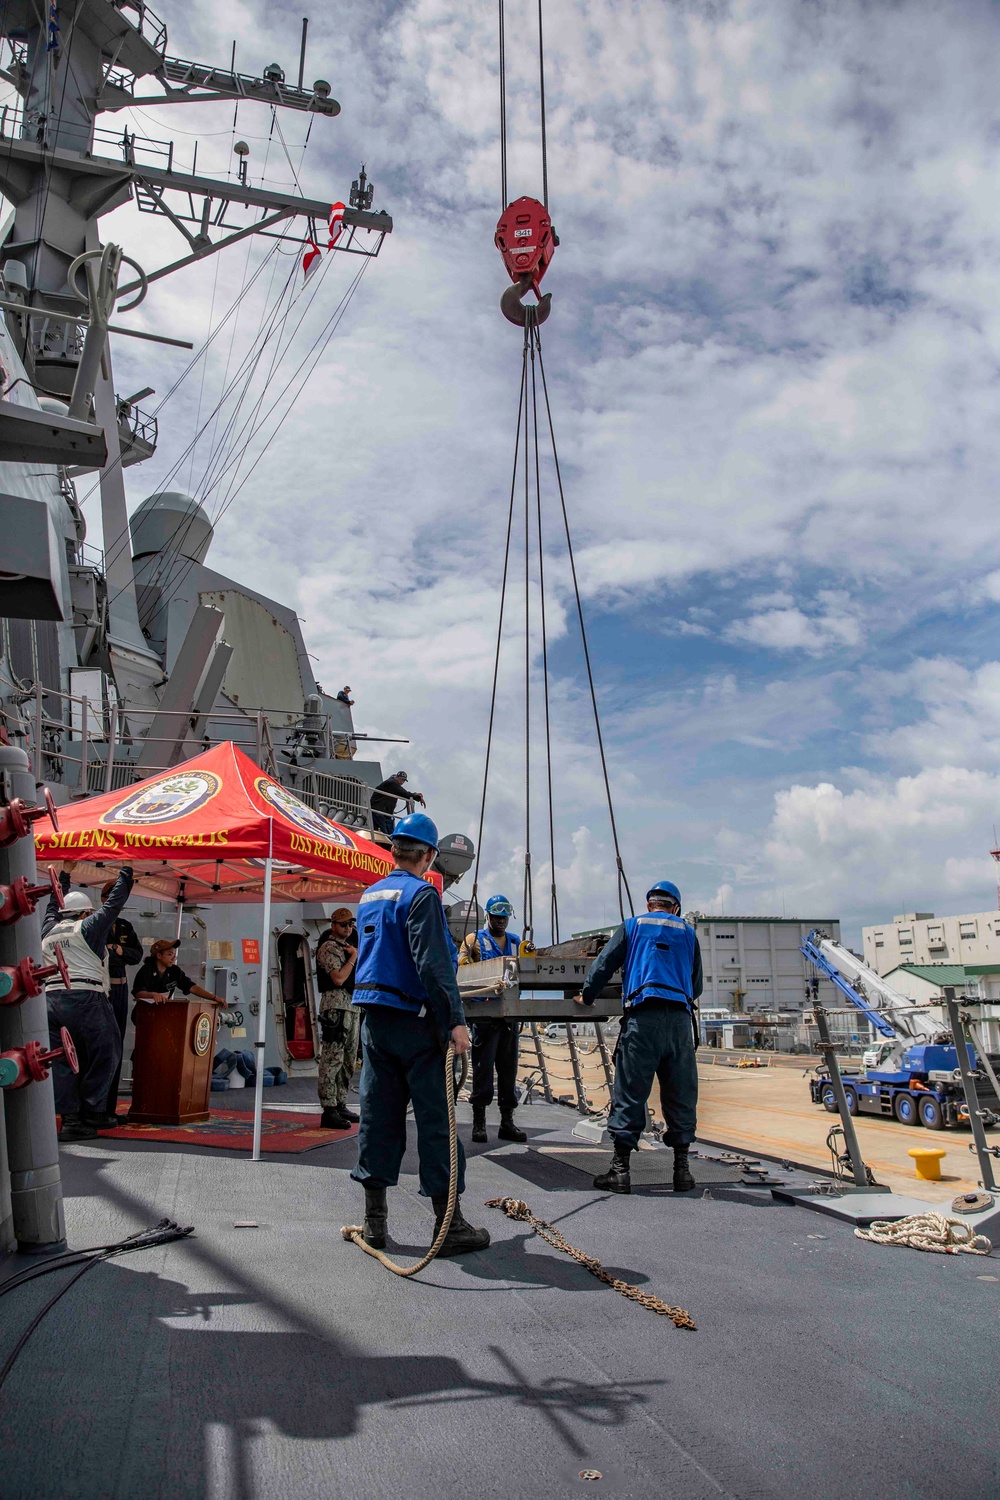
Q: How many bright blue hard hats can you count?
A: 3